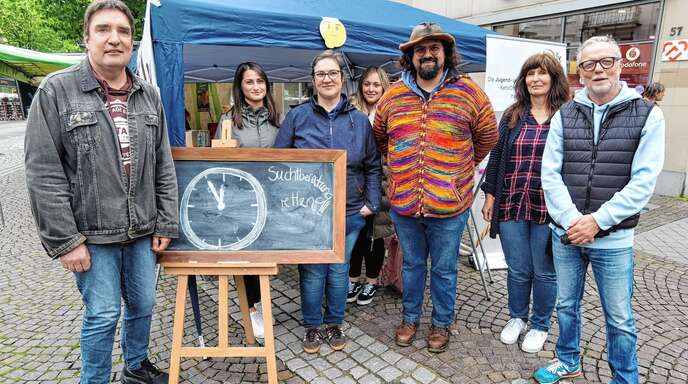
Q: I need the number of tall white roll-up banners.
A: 1